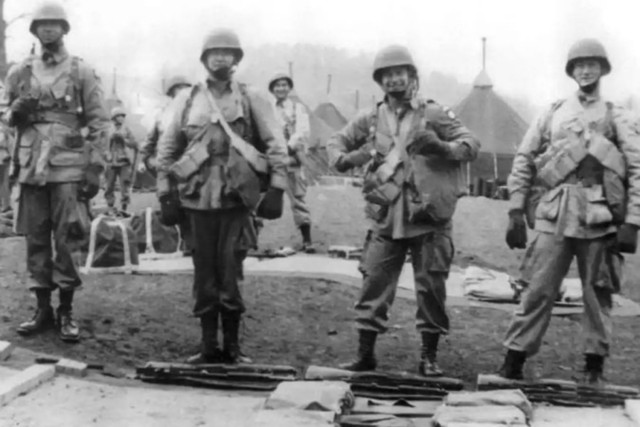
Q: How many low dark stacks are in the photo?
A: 3